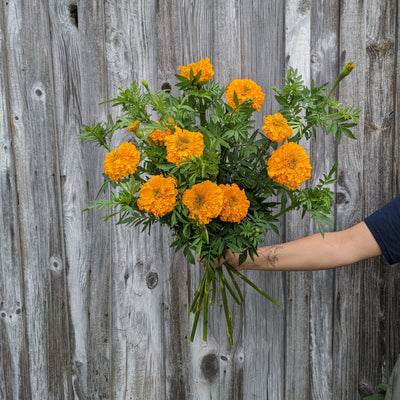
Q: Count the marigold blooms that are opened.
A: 10